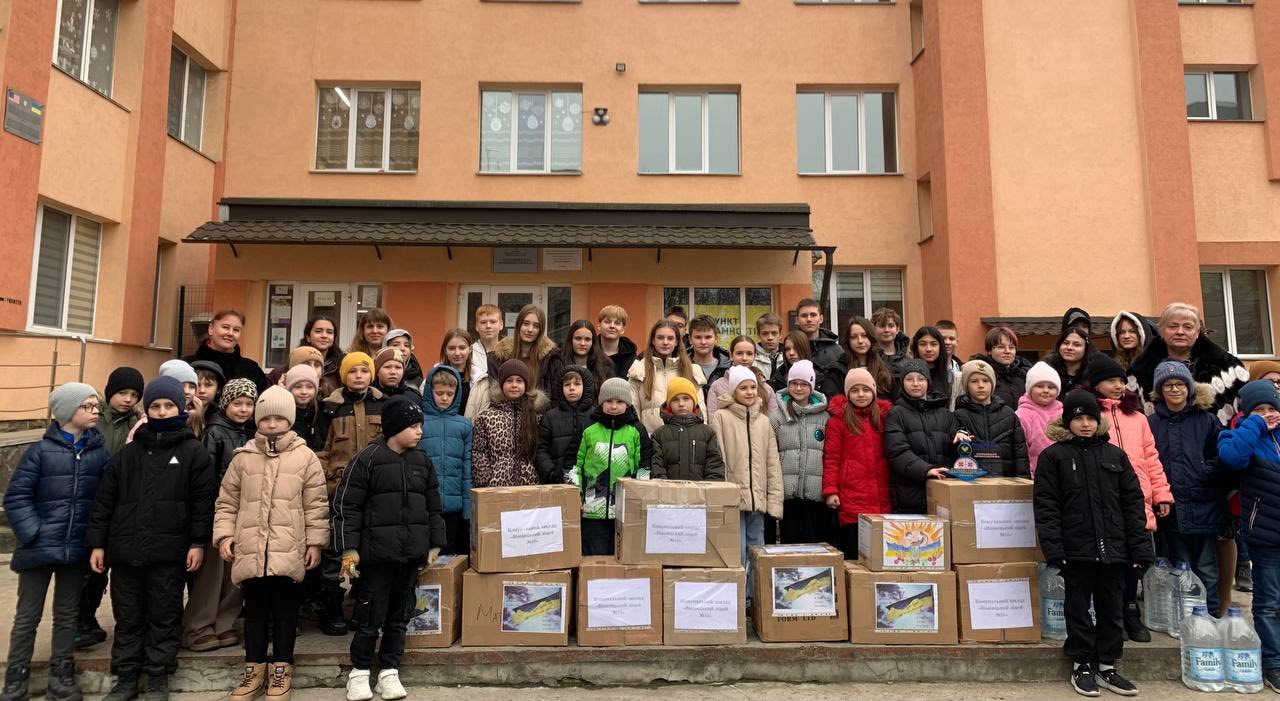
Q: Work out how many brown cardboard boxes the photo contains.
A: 11